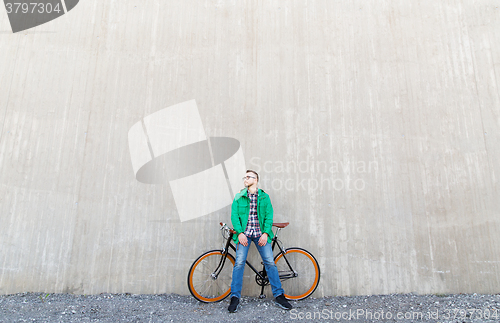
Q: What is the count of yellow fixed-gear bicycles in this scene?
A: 0